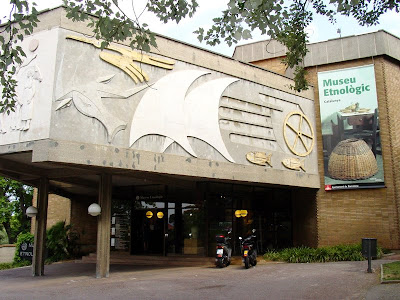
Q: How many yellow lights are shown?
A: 4